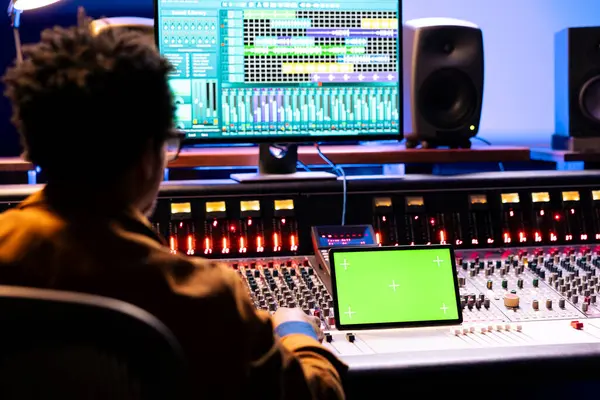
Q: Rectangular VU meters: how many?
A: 11